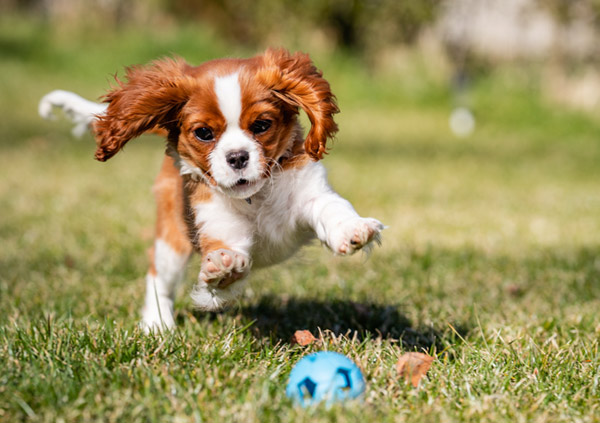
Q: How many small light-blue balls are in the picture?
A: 1